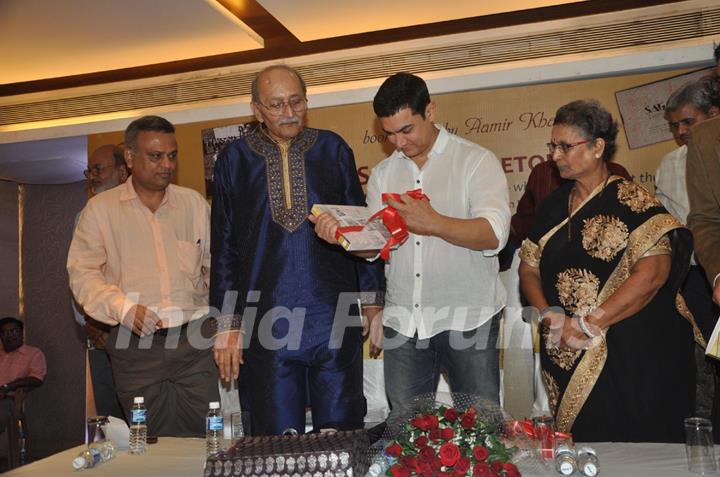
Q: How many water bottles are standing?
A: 2